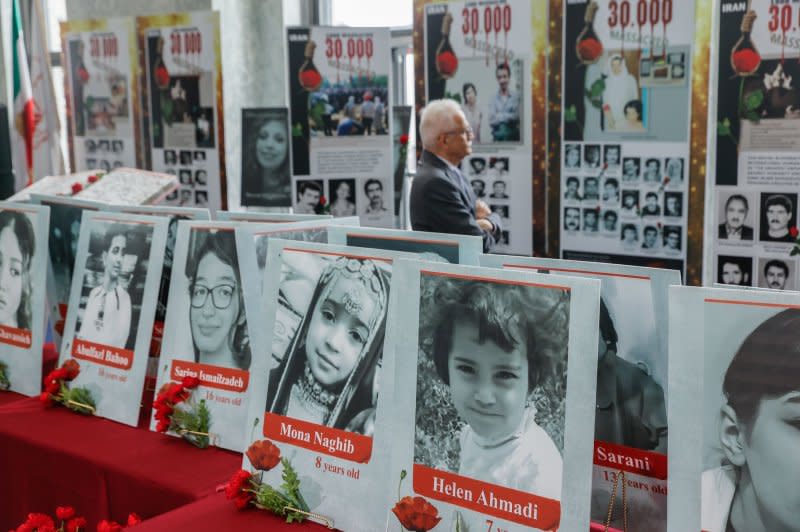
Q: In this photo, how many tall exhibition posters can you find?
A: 6